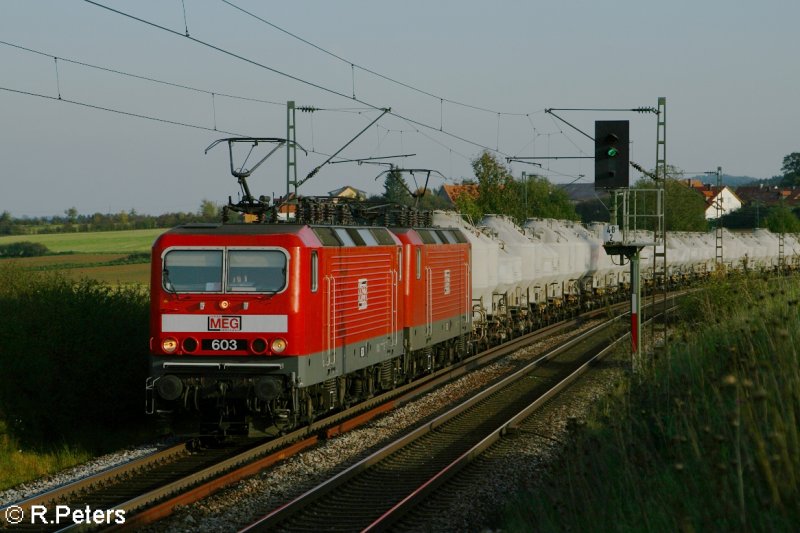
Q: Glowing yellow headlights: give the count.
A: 3